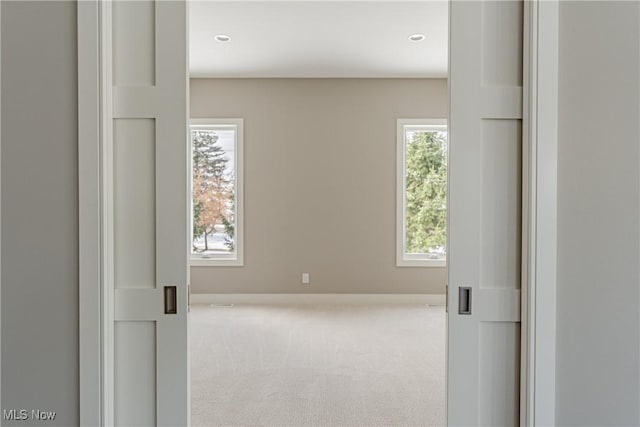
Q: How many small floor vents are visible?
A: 2